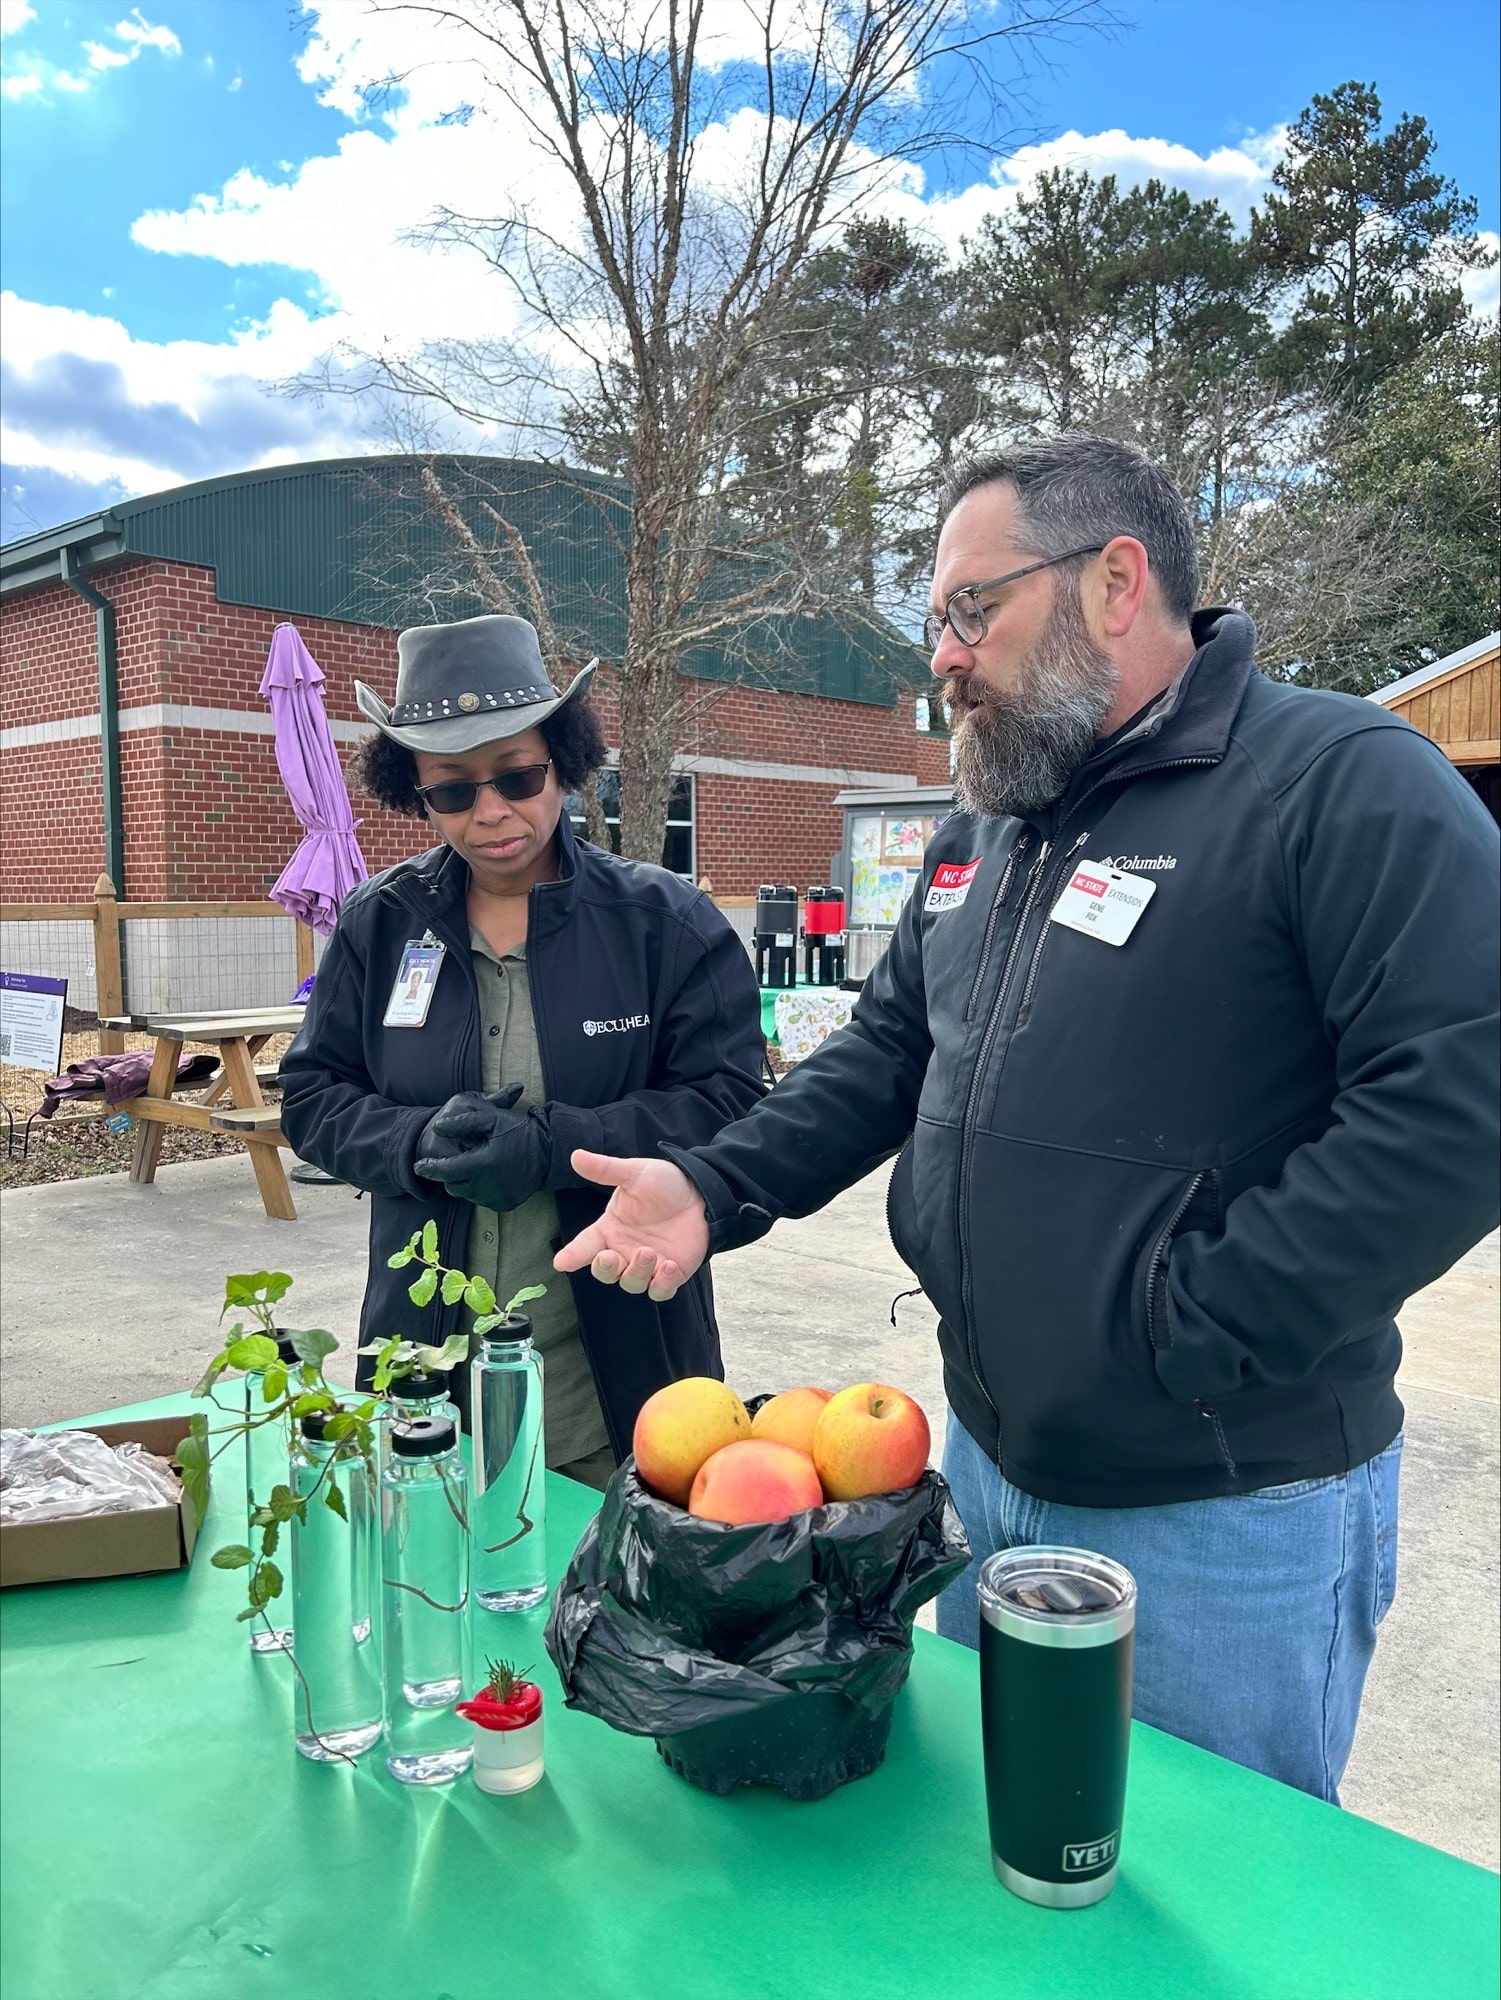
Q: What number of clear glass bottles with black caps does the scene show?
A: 5